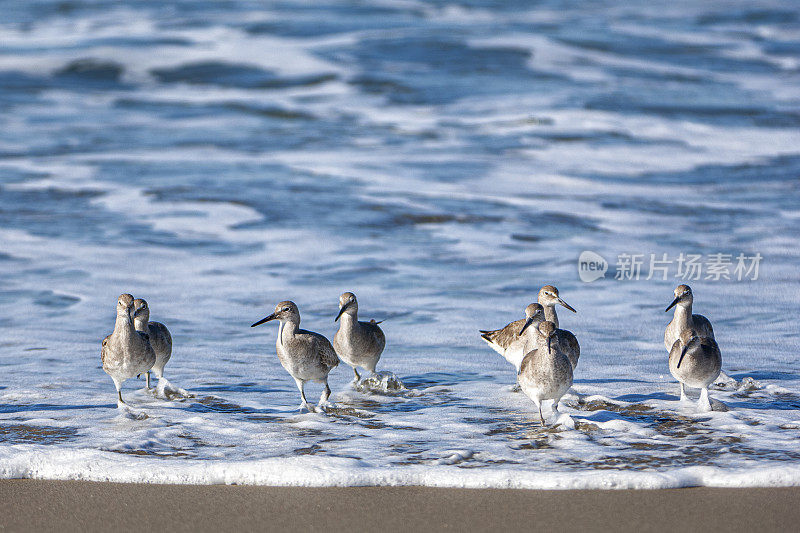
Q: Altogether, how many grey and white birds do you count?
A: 9